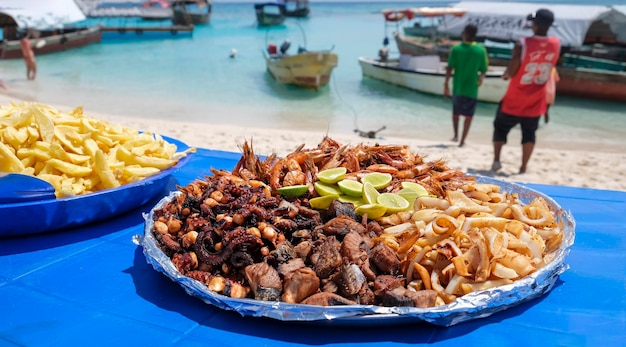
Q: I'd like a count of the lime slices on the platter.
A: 12